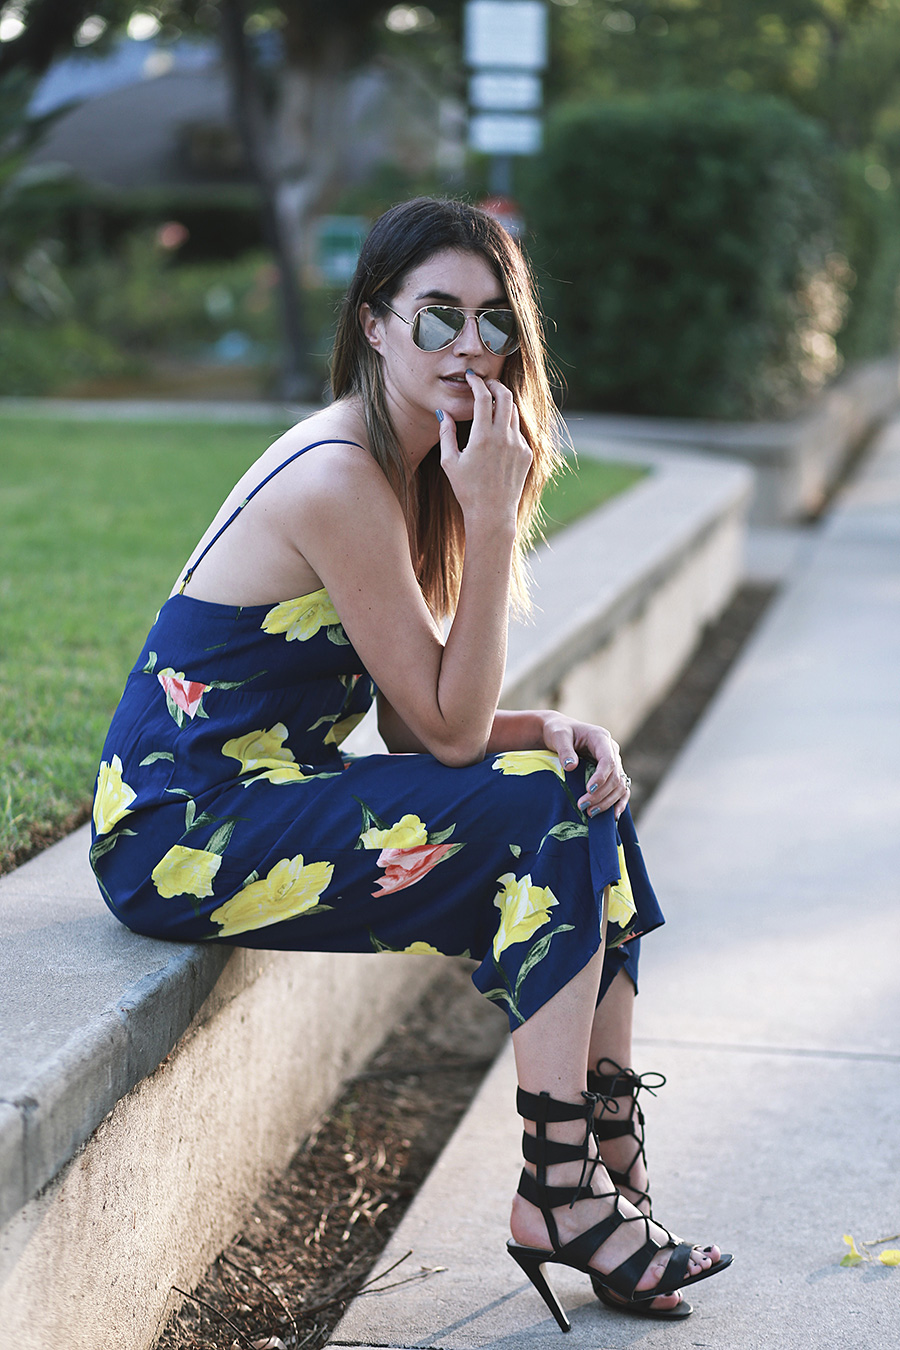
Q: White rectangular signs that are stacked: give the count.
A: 3